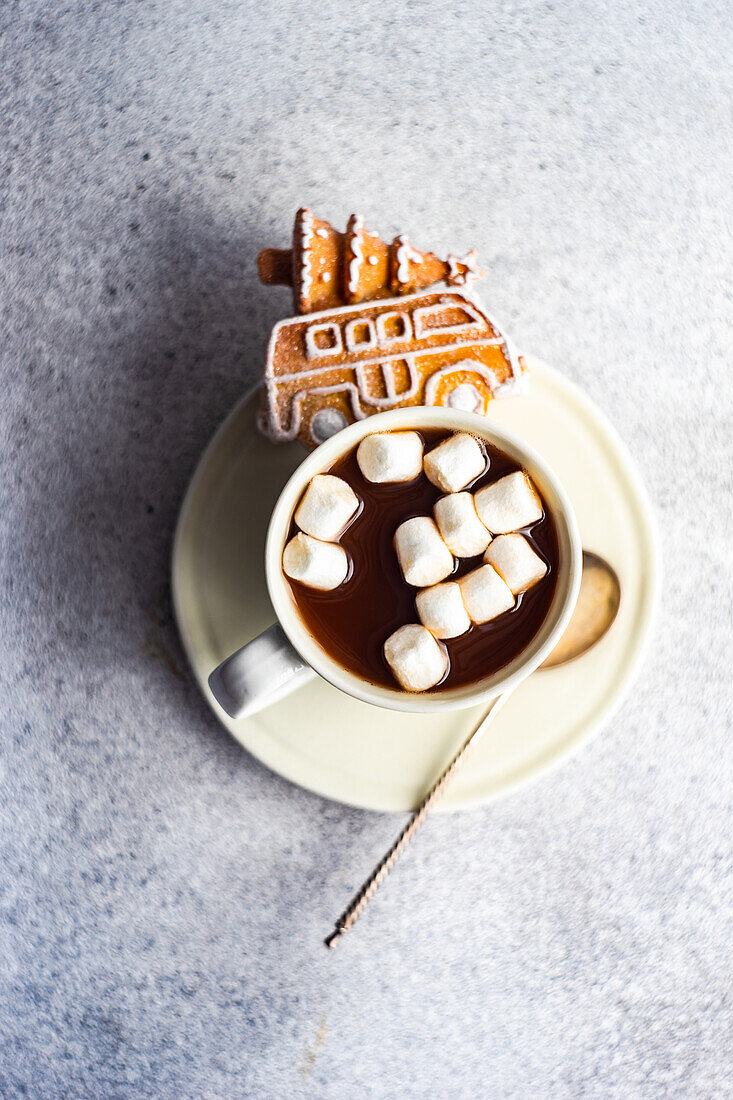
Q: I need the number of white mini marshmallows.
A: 11